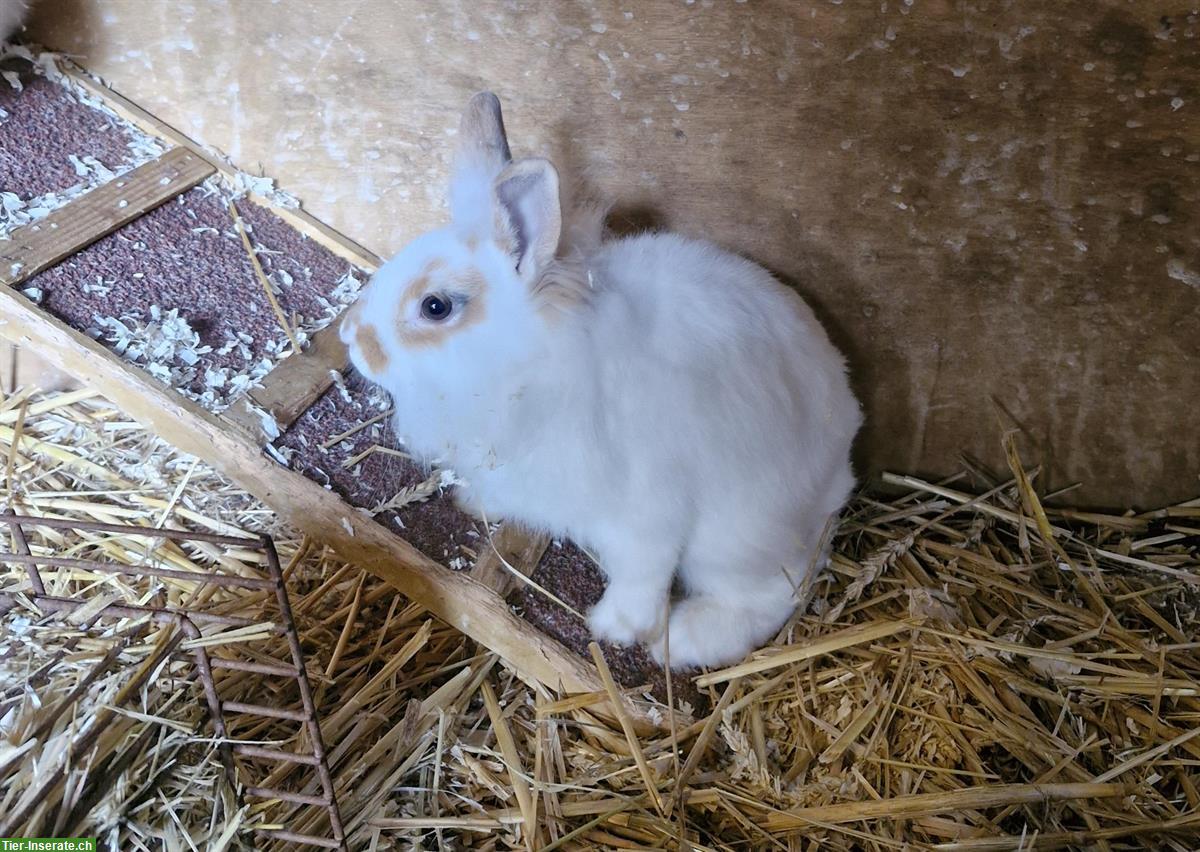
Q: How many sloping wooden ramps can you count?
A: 1